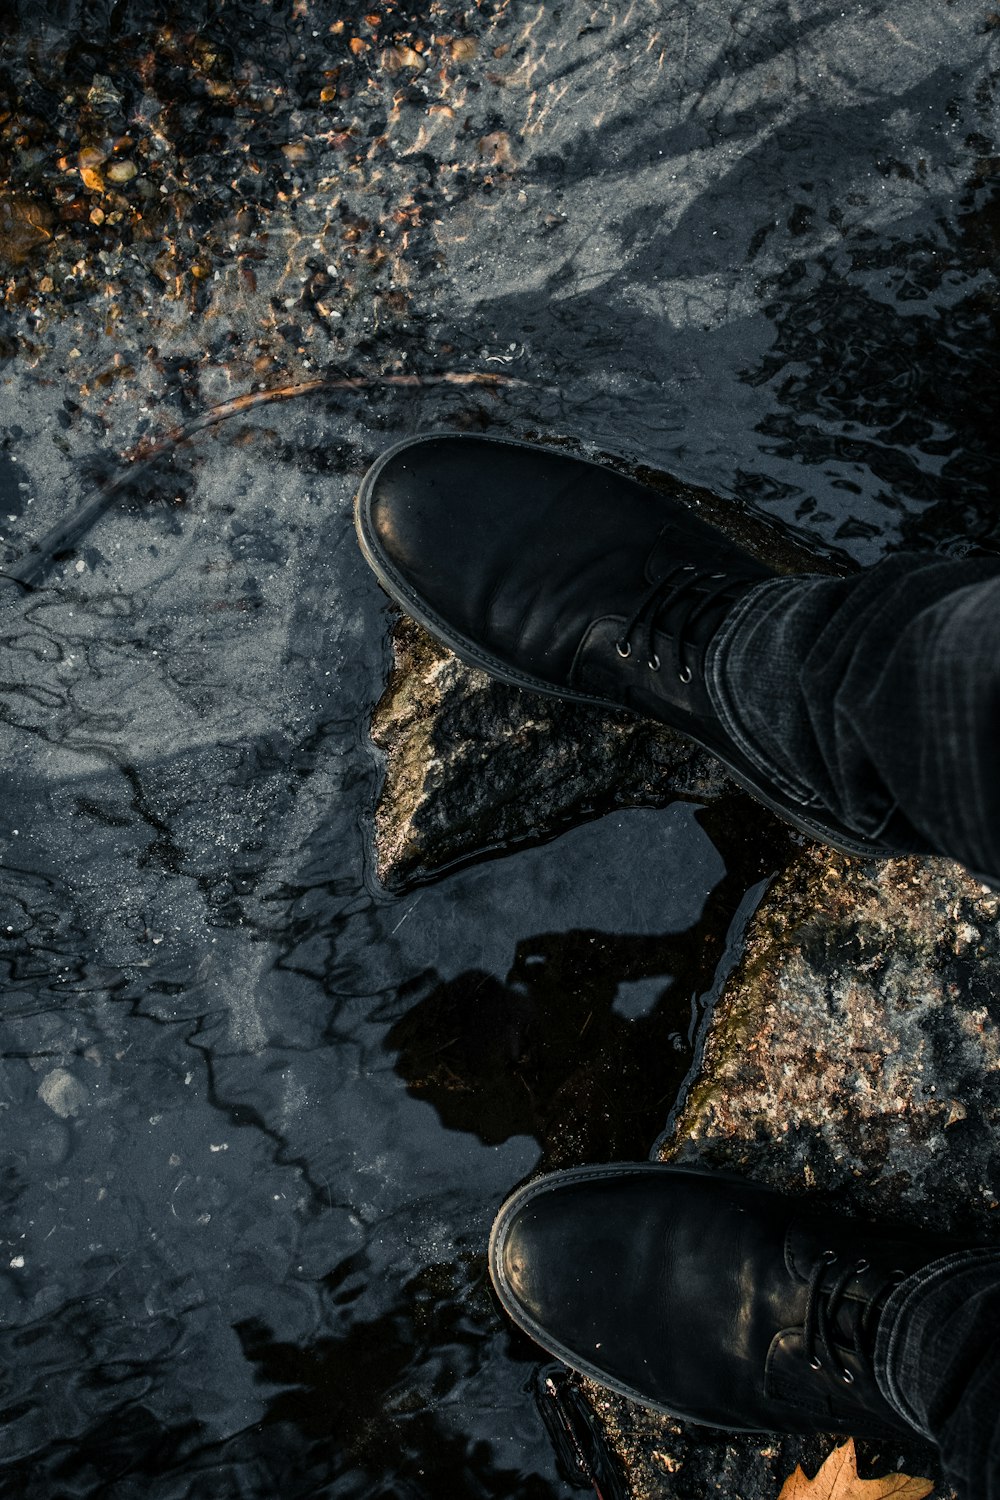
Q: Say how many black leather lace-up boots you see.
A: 2